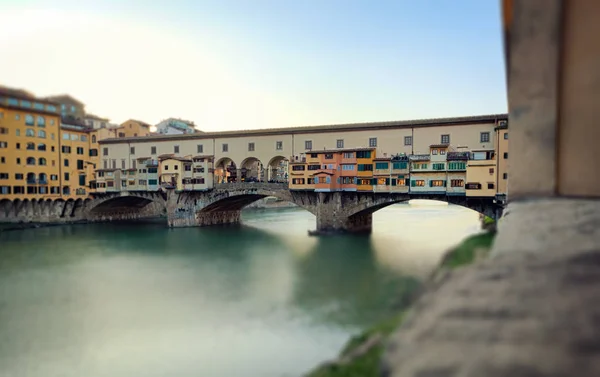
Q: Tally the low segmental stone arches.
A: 3